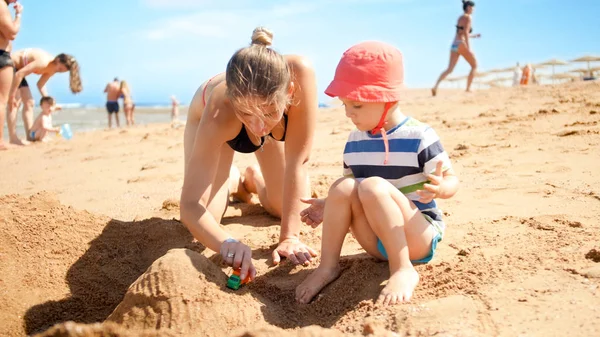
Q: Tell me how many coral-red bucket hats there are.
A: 1